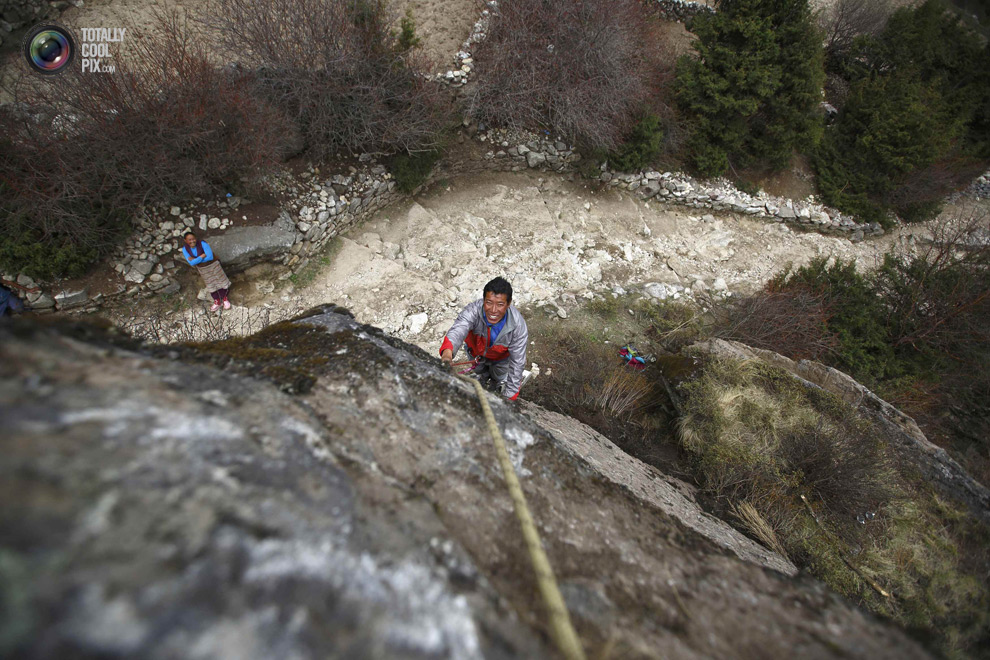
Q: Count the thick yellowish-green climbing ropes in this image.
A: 1